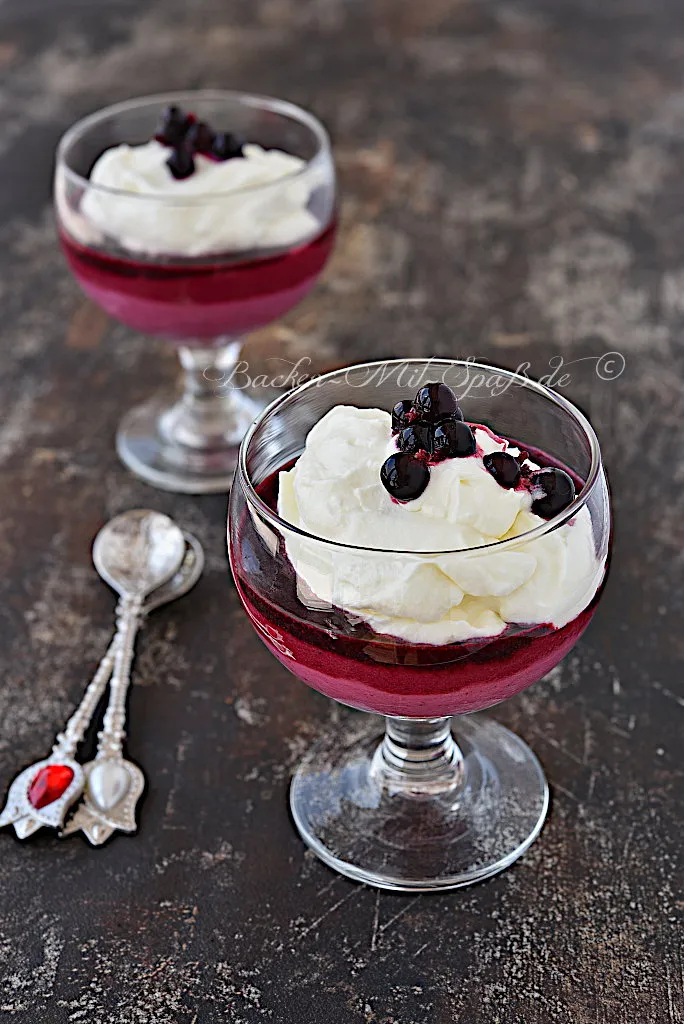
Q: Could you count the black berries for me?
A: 12